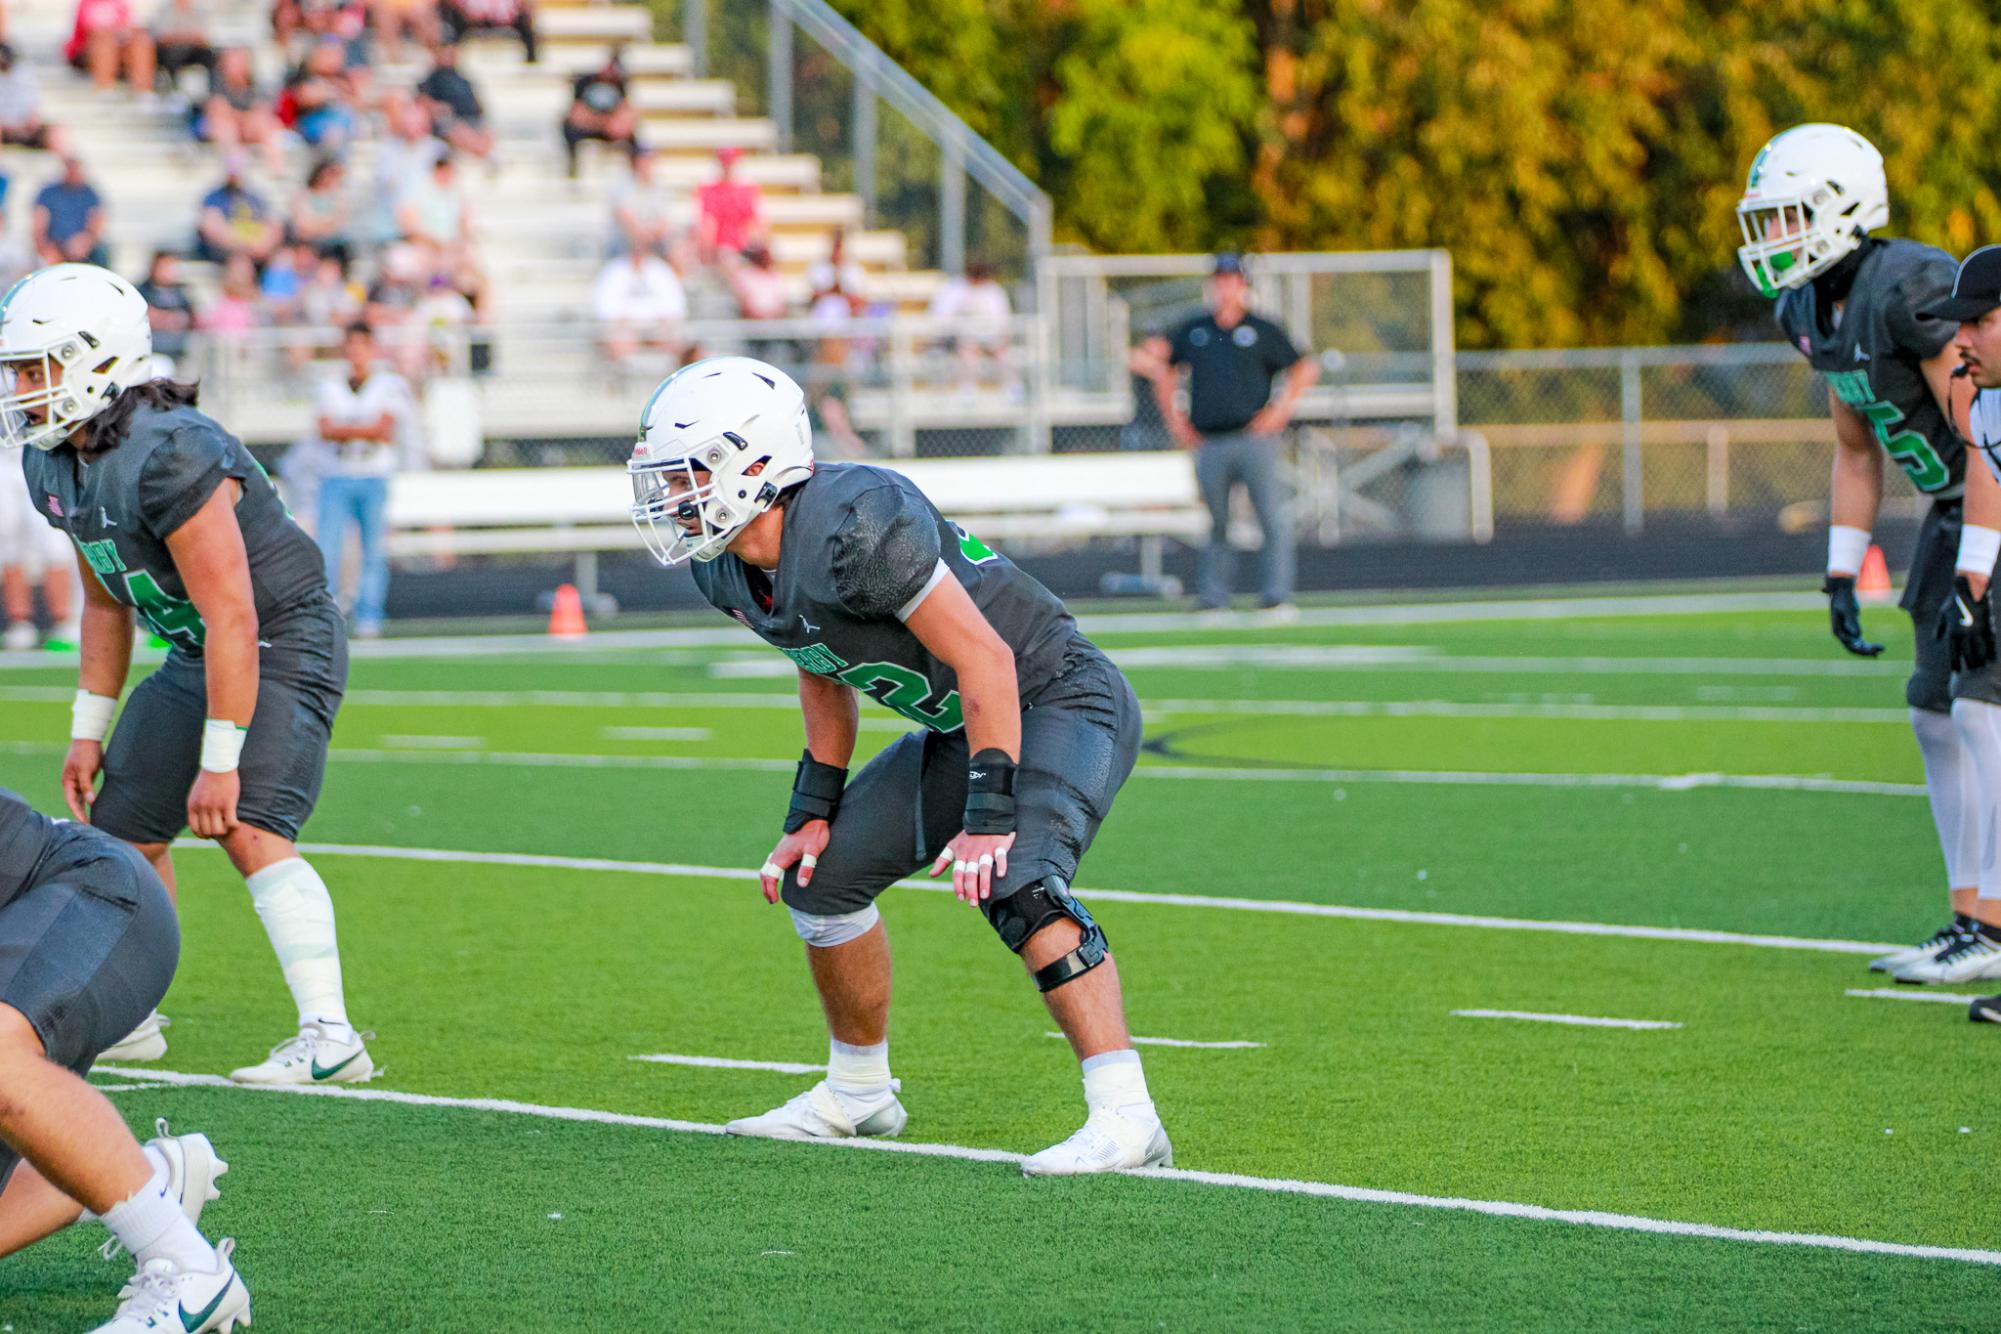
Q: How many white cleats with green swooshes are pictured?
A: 2